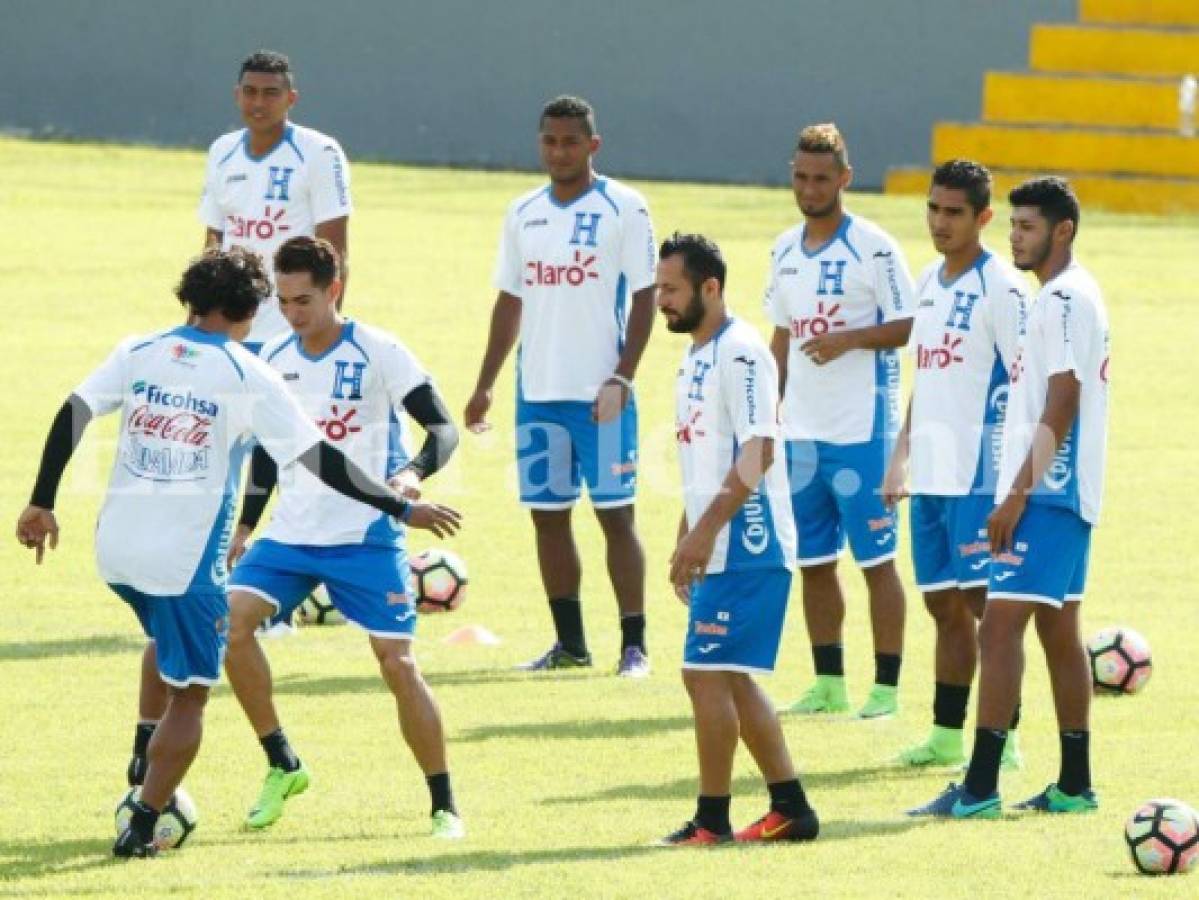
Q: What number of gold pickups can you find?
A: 0